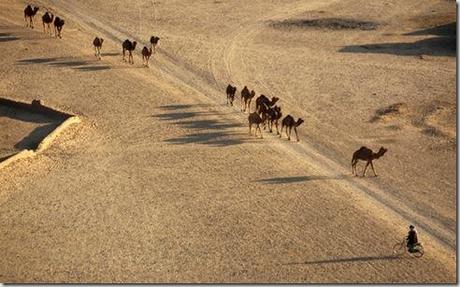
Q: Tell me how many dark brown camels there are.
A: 15